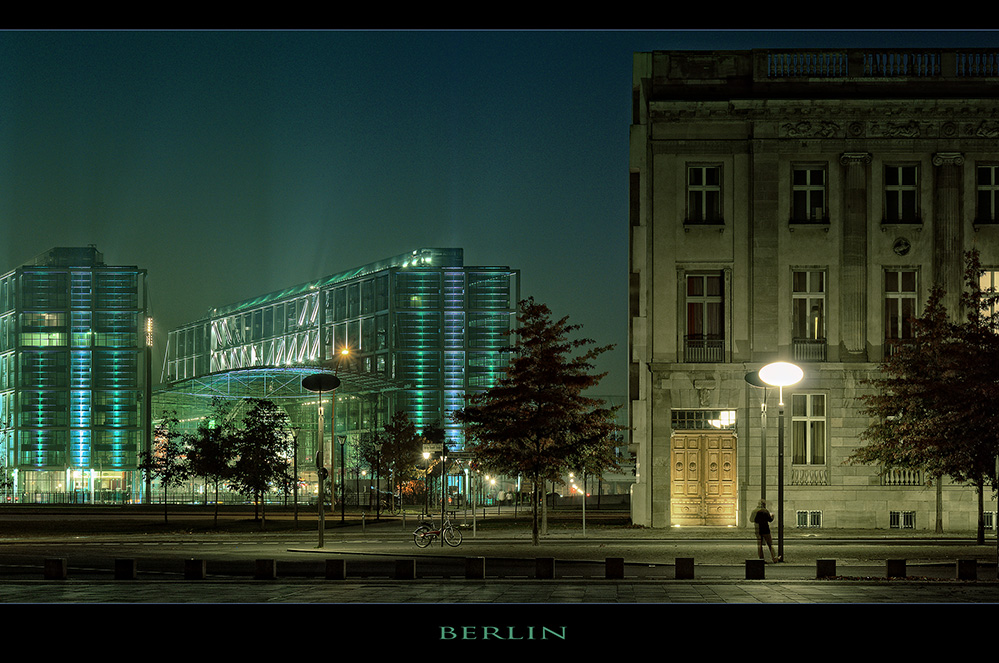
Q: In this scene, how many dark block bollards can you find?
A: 14